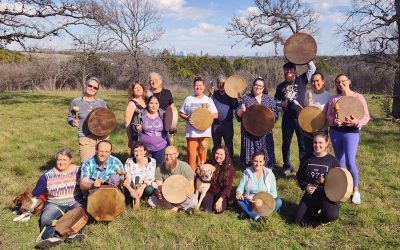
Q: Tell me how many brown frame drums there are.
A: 13